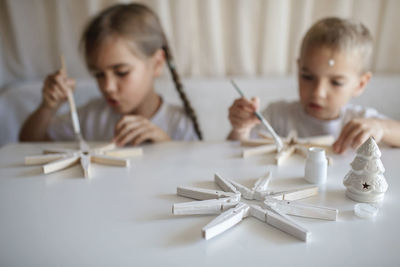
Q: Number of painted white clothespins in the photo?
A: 8